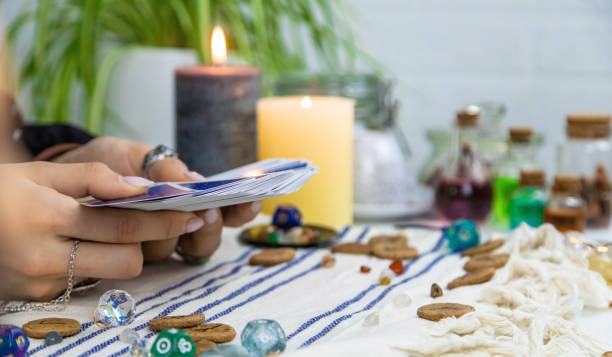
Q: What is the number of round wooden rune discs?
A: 12